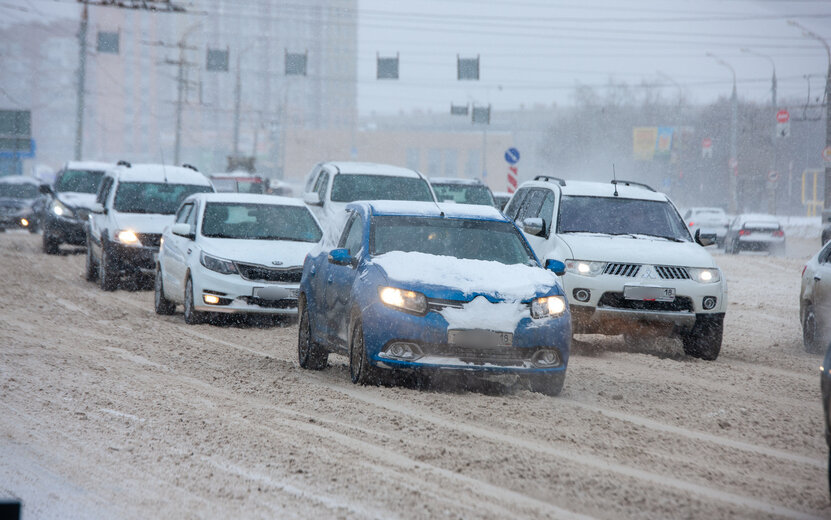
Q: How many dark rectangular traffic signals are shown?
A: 7